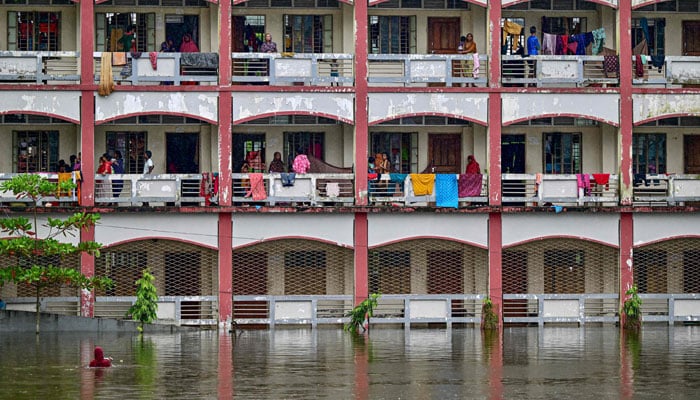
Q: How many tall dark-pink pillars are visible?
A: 5